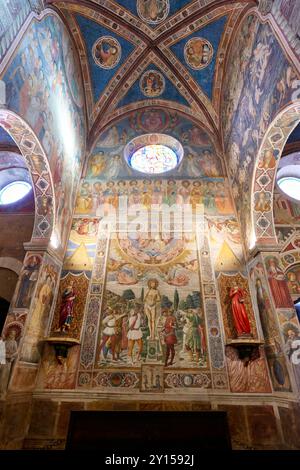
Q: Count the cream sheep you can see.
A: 0